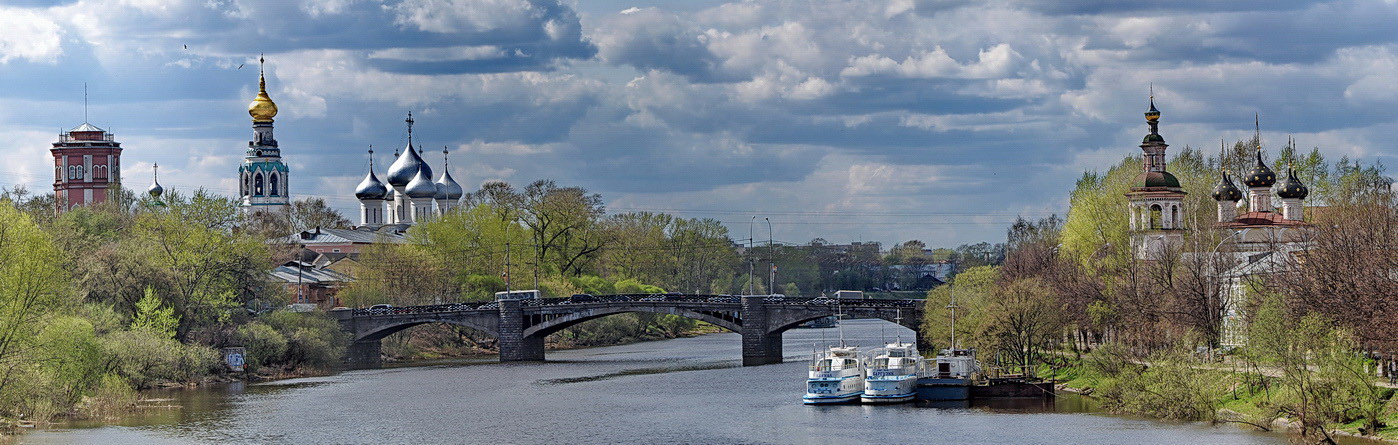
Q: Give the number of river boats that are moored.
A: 3